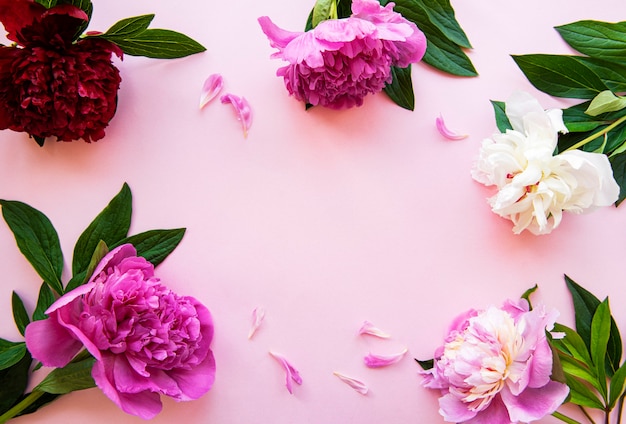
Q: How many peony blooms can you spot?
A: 5